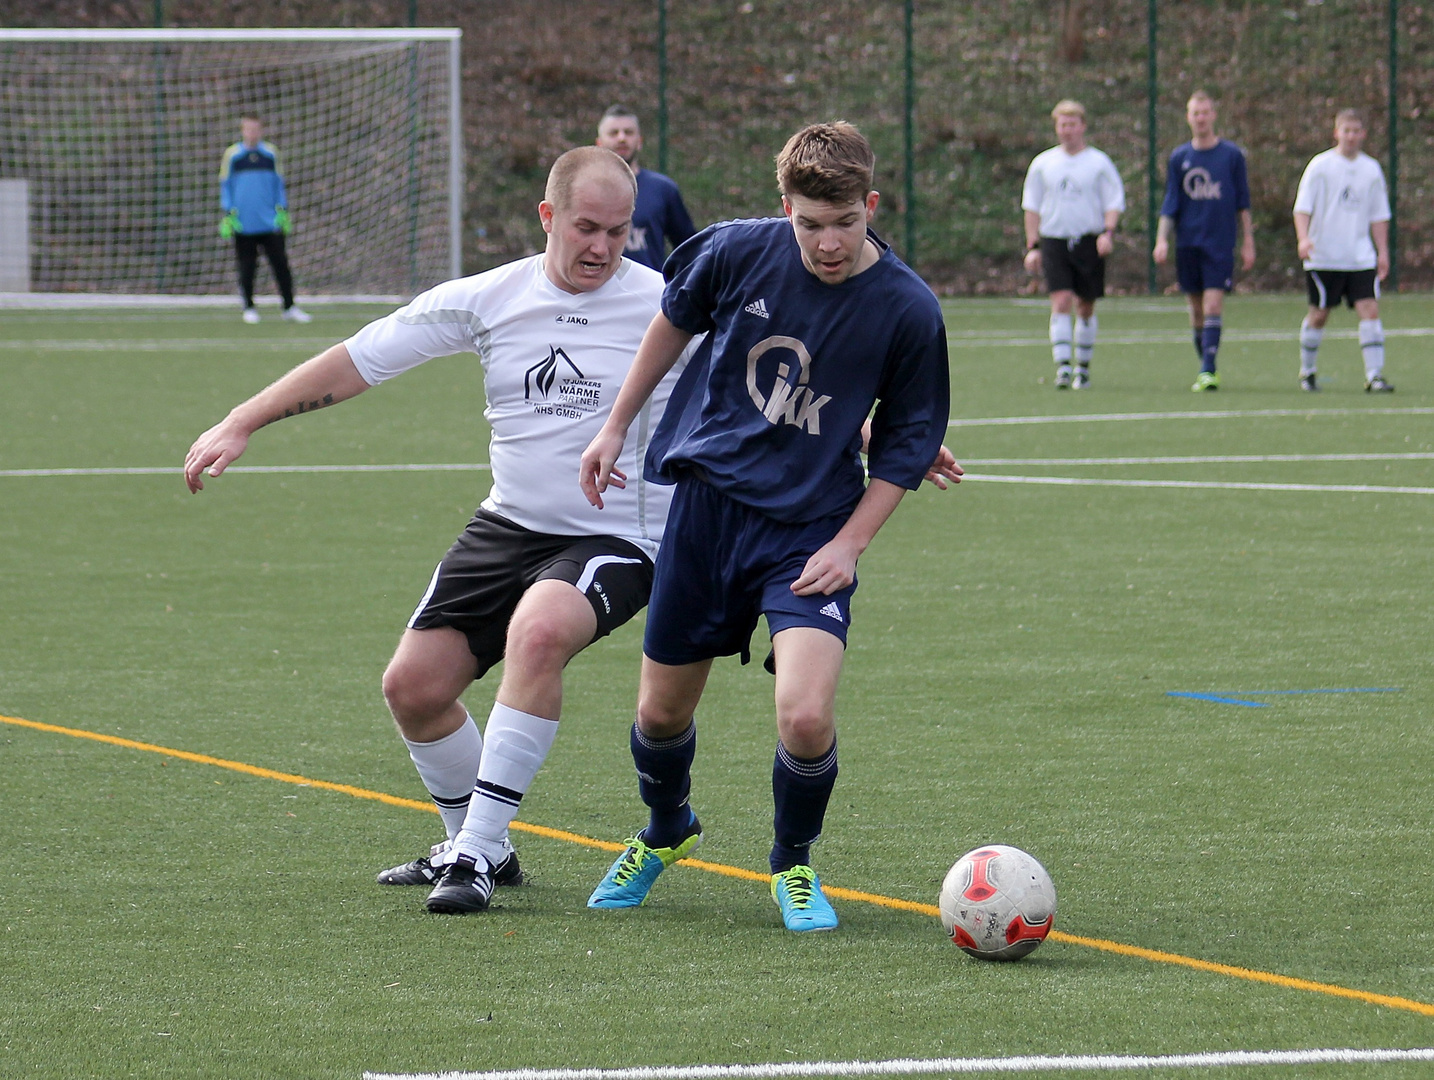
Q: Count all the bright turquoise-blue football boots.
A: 2